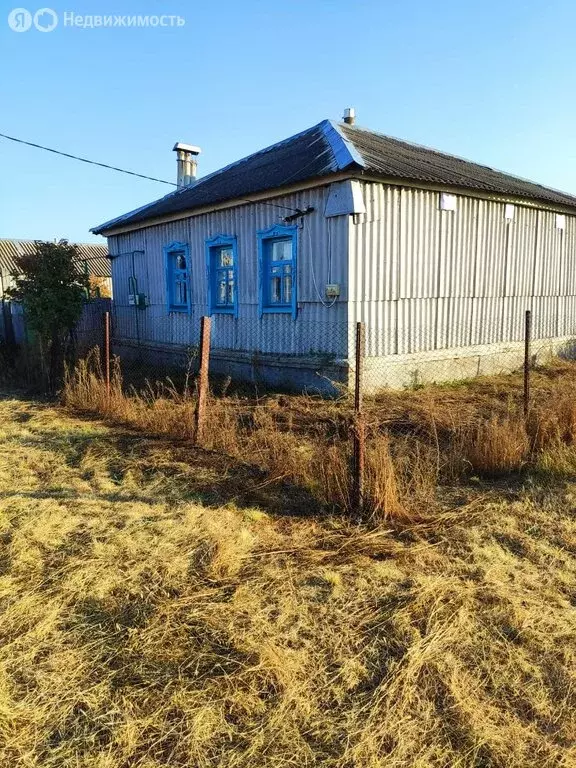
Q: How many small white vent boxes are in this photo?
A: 3